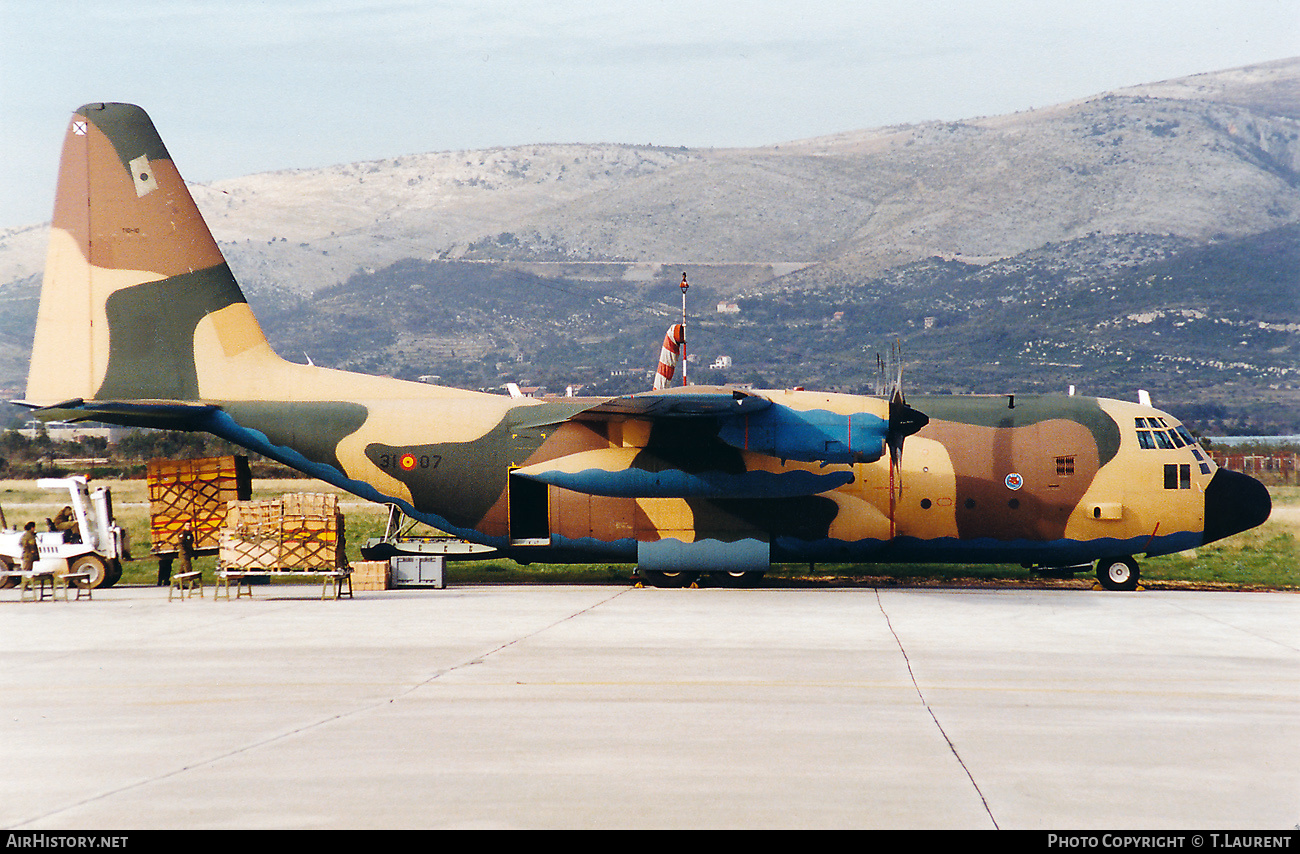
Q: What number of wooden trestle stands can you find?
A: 5